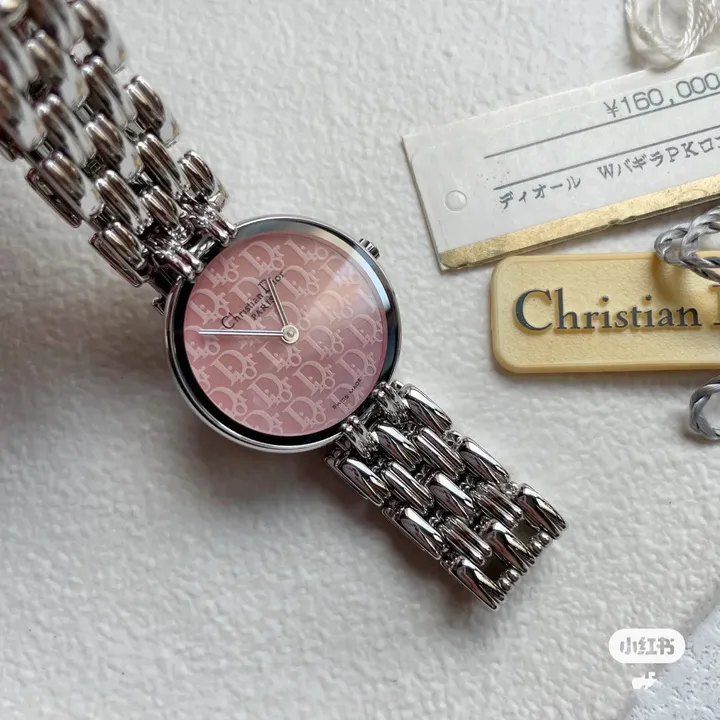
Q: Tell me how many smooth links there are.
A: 9